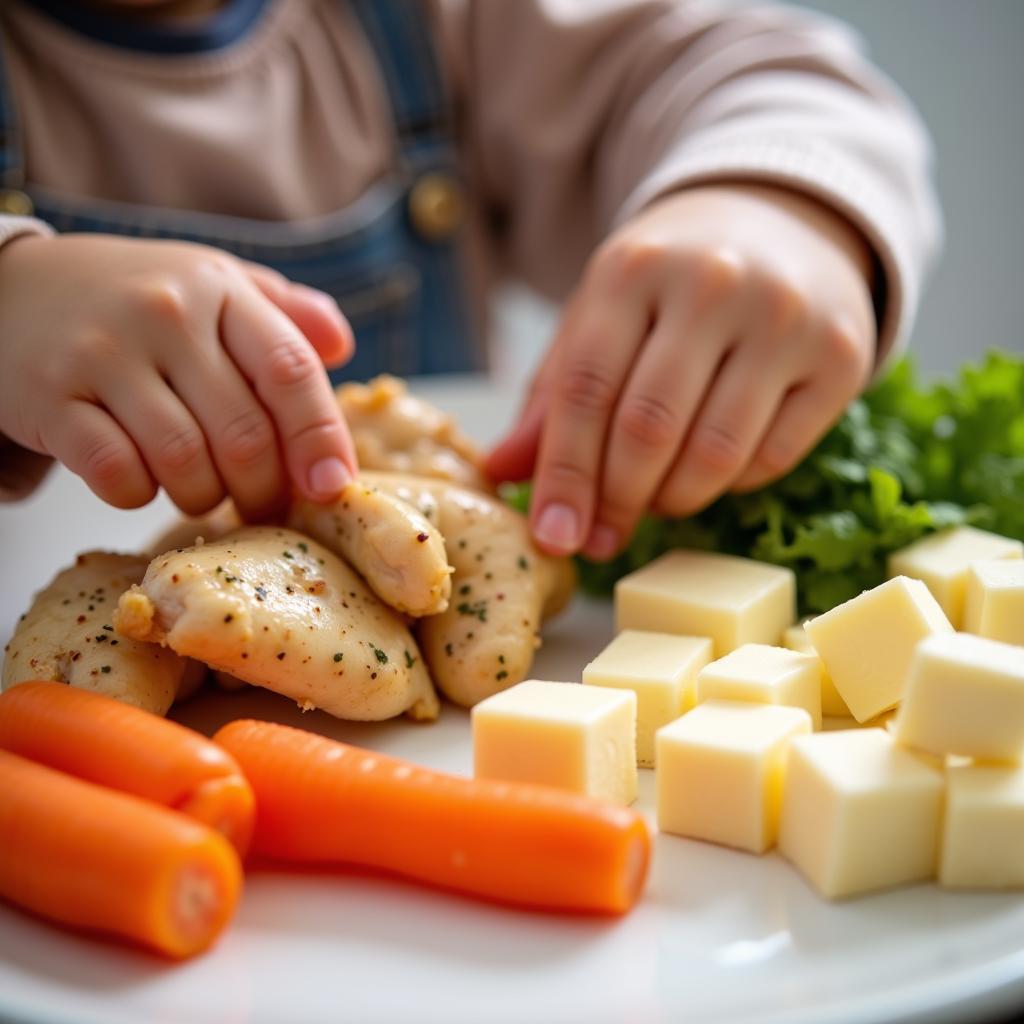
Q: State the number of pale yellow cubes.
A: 12